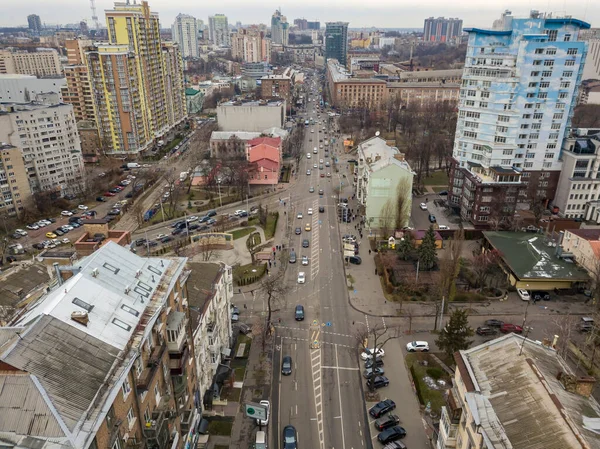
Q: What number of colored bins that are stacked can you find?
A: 0